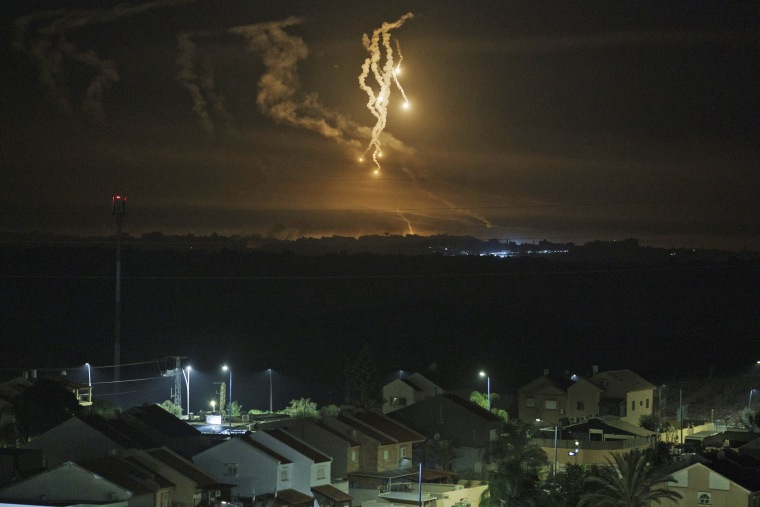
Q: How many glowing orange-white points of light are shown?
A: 5